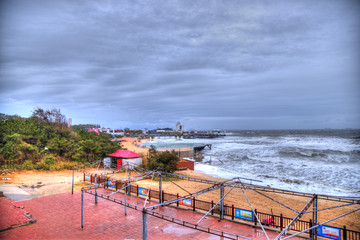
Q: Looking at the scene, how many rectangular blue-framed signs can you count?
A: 4